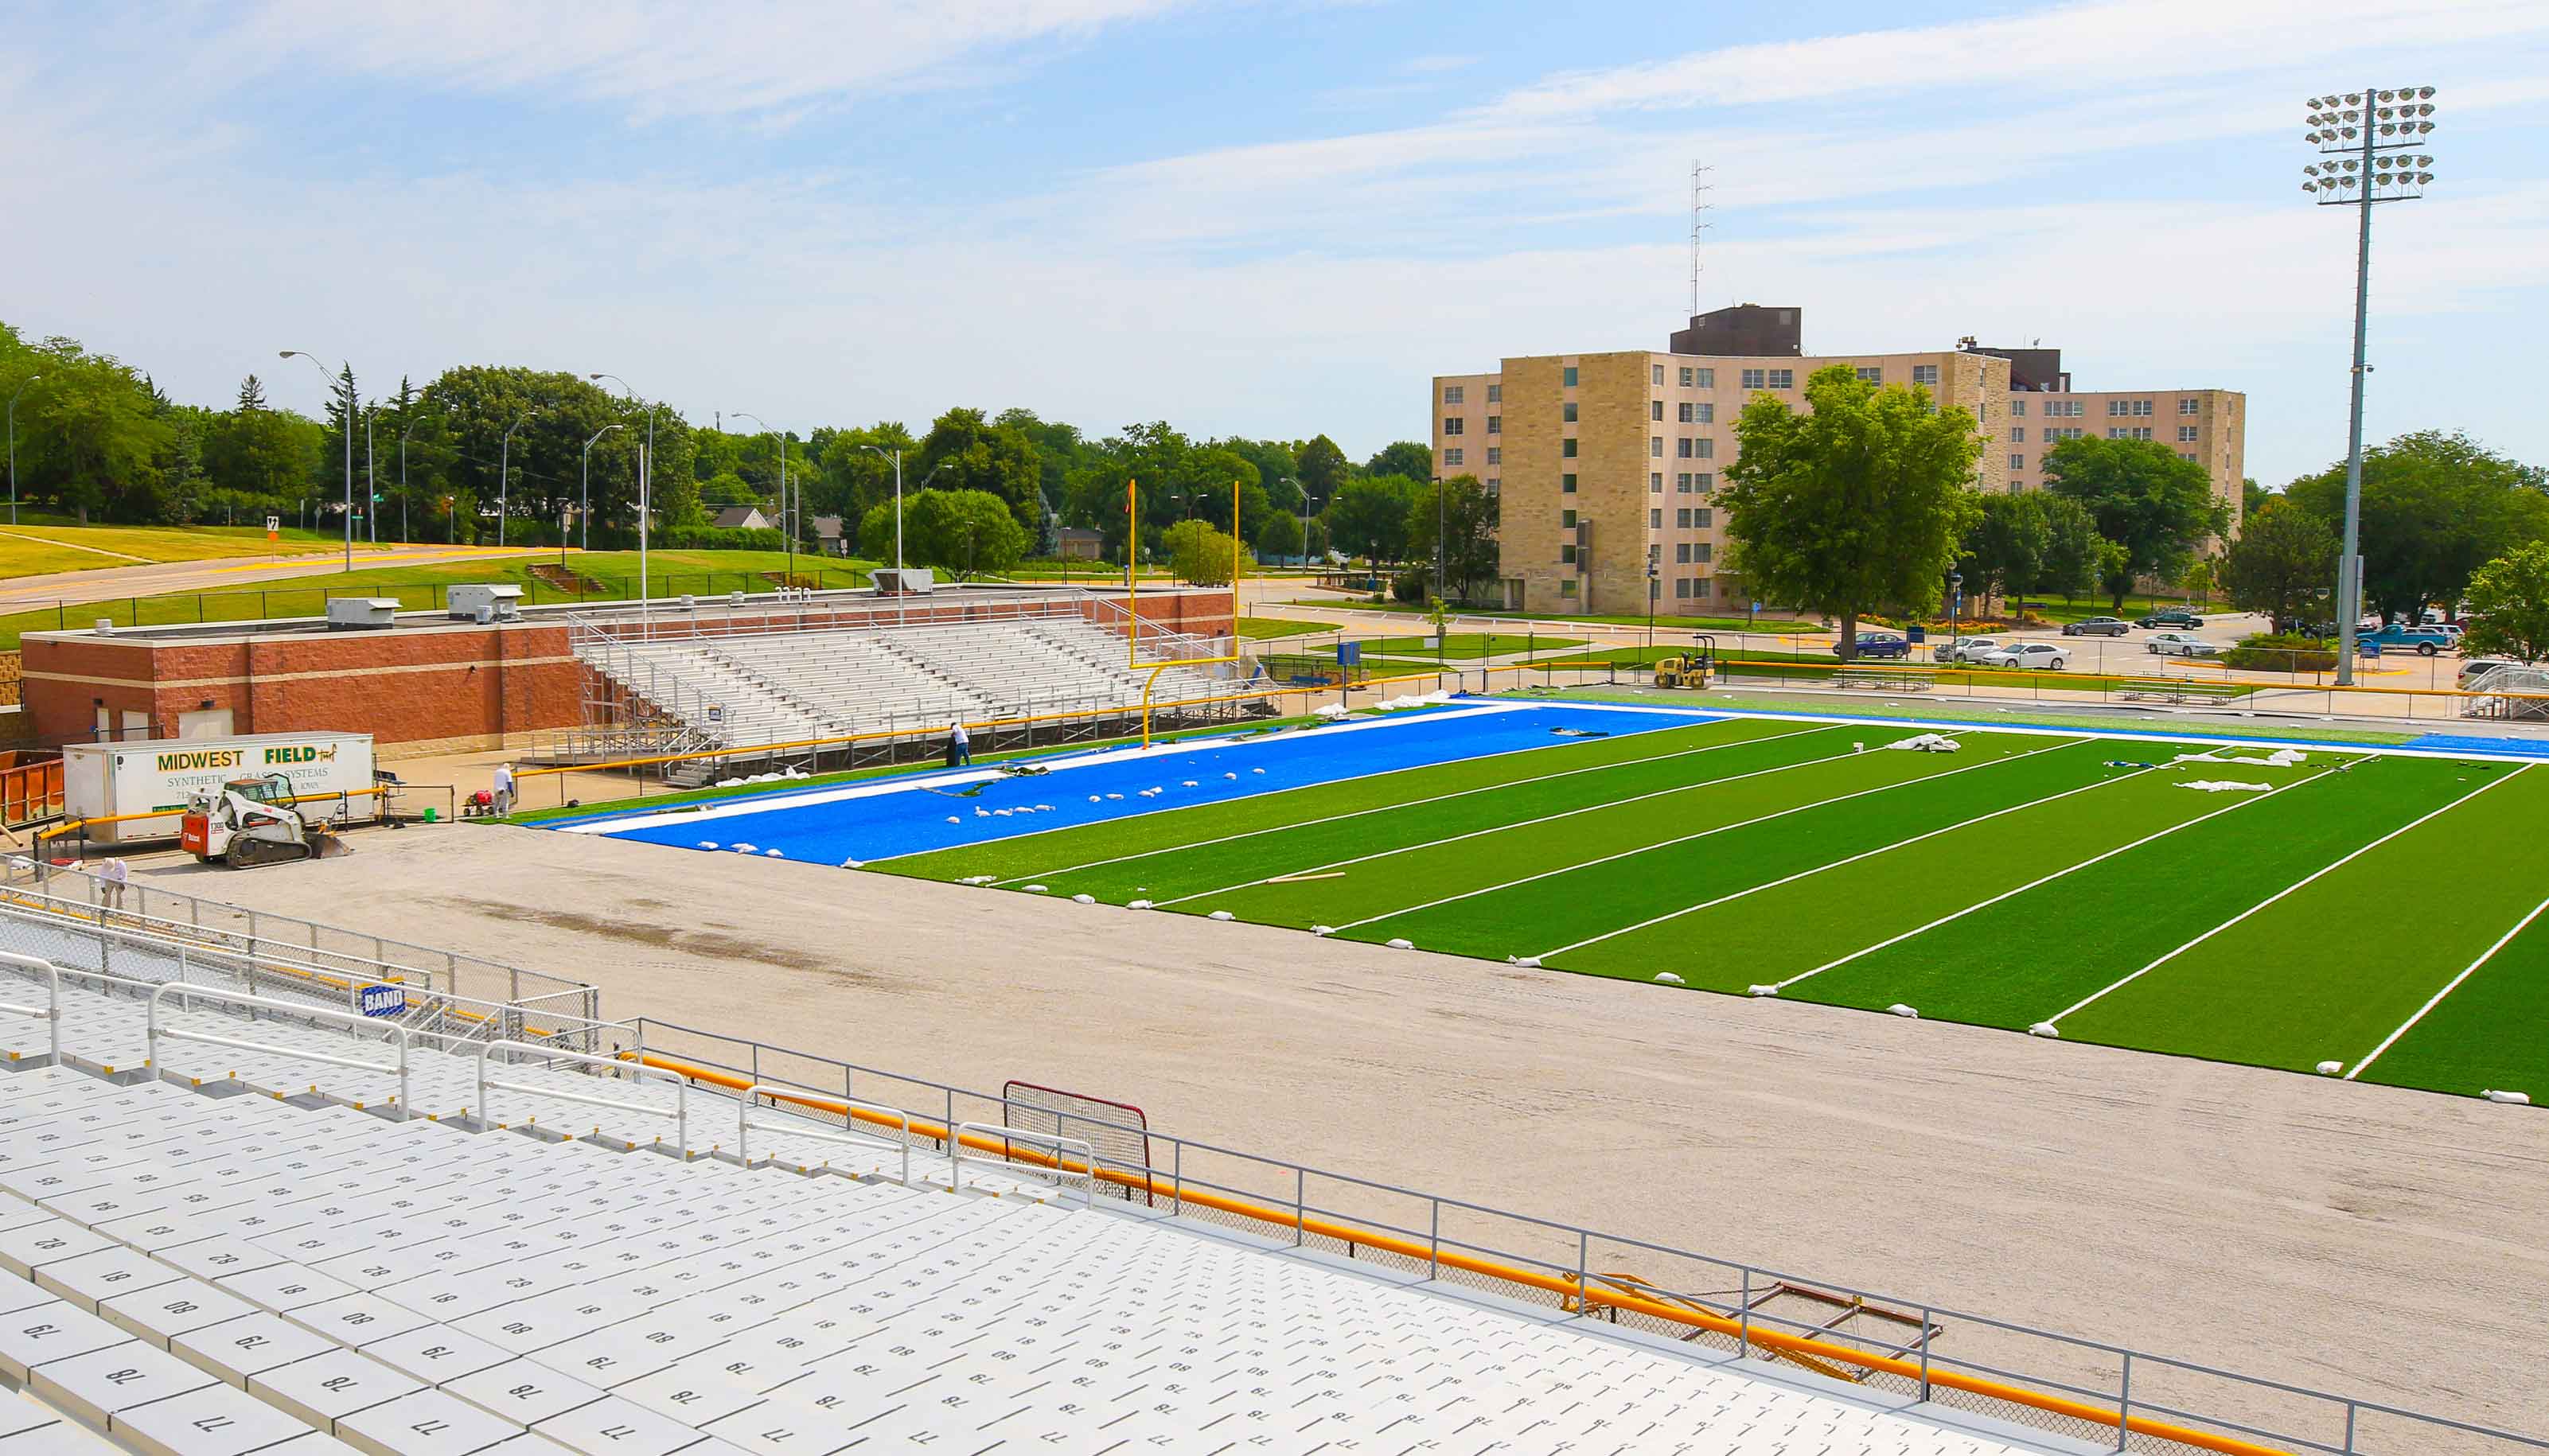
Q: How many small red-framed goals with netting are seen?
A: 1